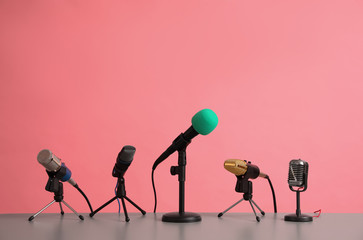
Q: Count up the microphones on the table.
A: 5